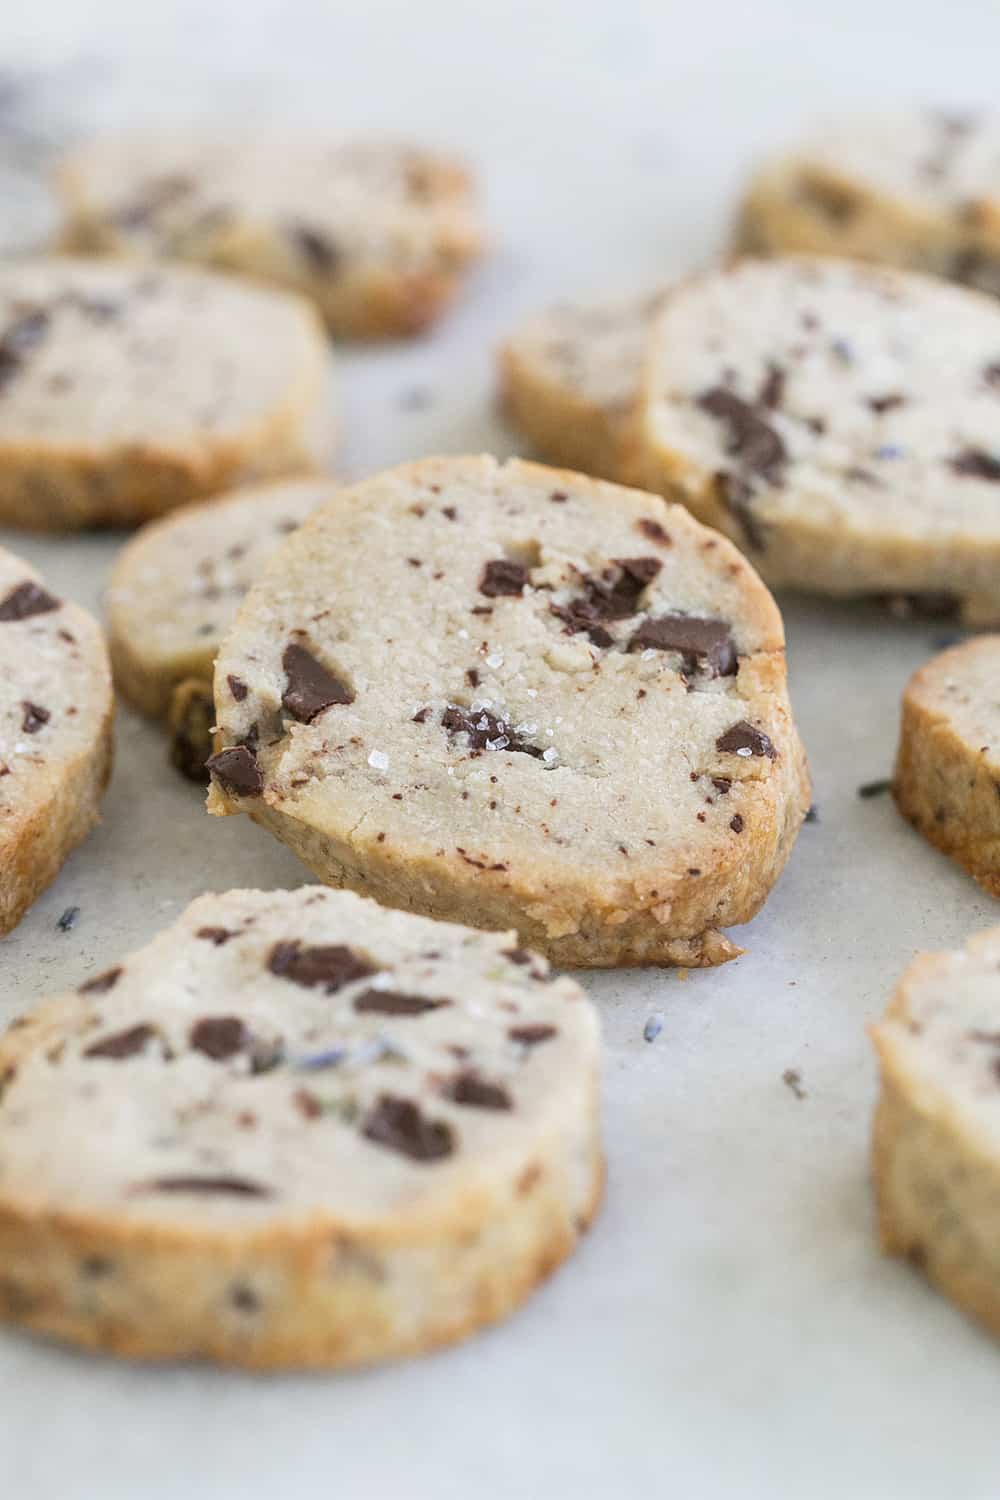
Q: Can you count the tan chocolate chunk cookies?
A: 11